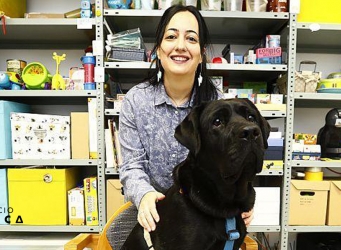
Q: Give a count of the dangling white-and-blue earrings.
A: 2